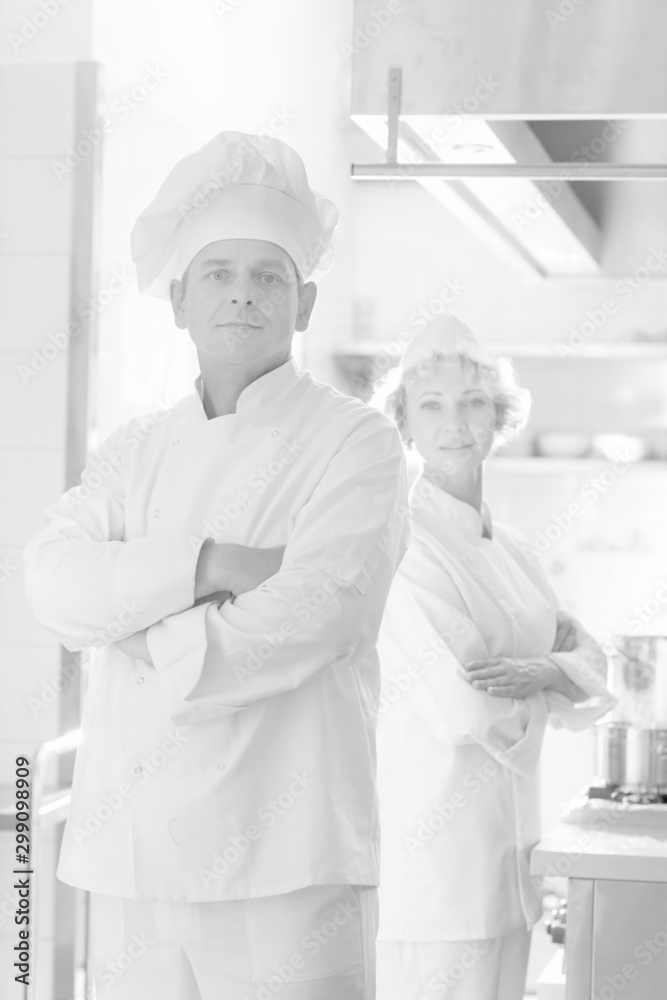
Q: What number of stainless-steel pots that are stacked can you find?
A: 2